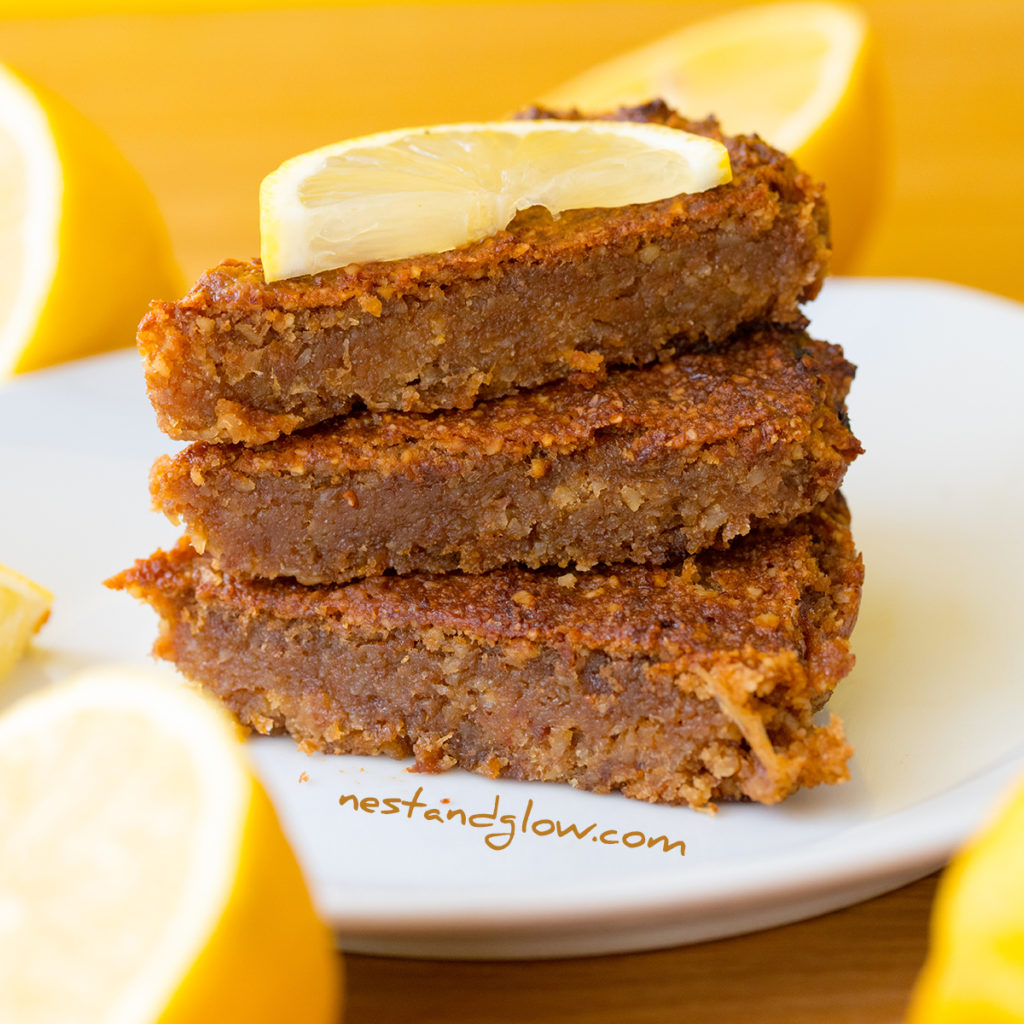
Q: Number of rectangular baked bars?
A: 3